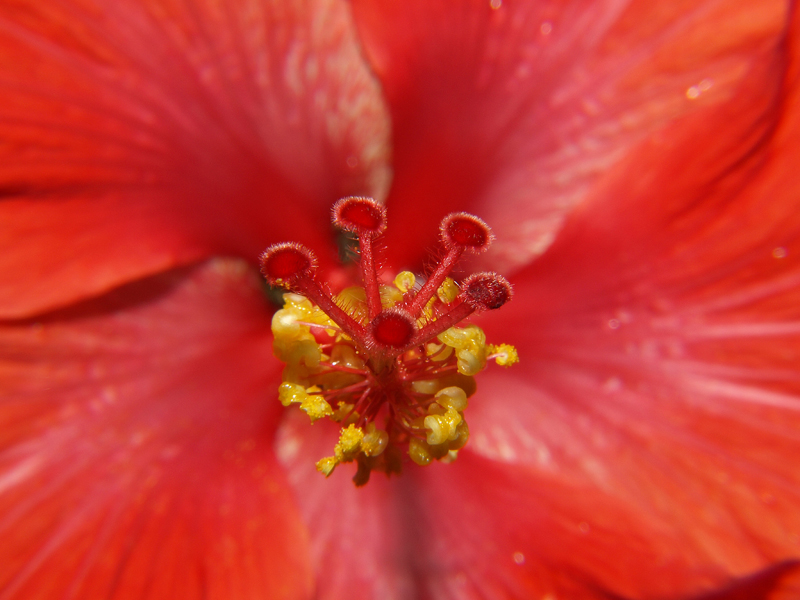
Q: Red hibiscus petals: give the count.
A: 5